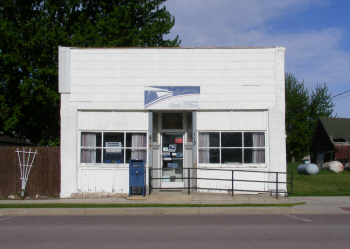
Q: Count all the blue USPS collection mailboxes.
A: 1